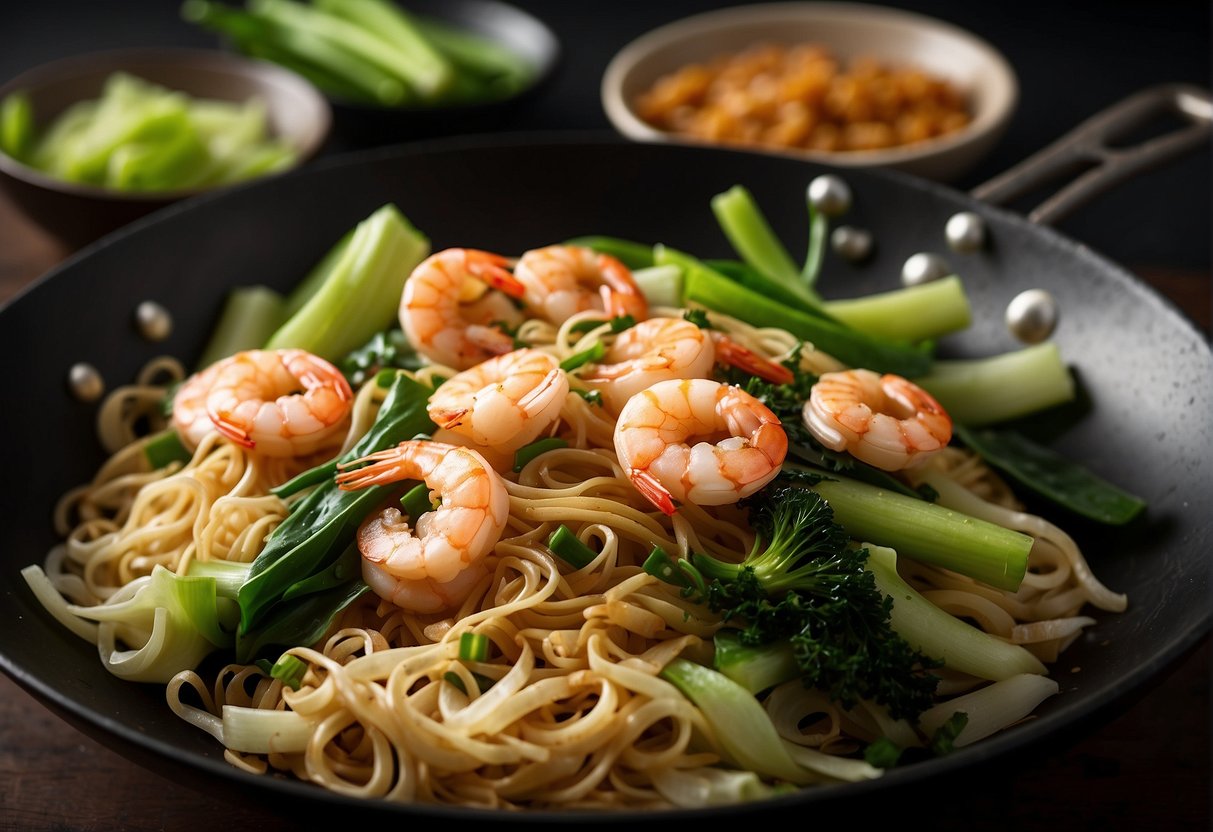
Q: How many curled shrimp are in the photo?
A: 8